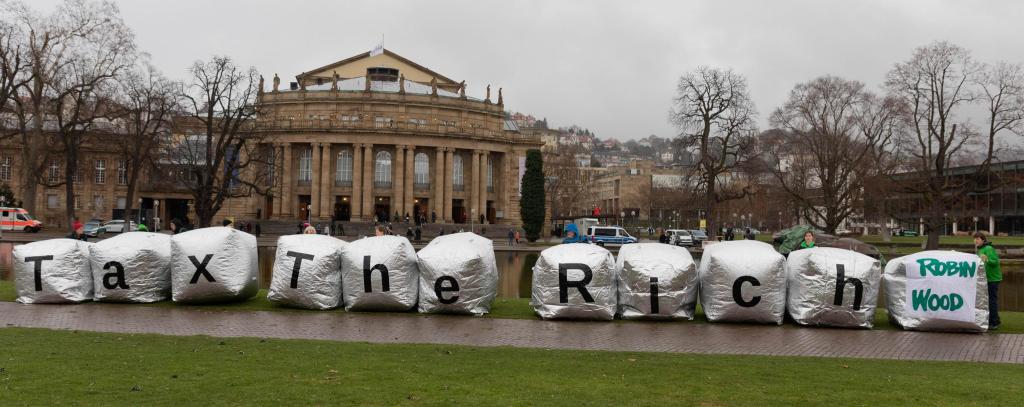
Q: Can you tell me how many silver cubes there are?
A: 11